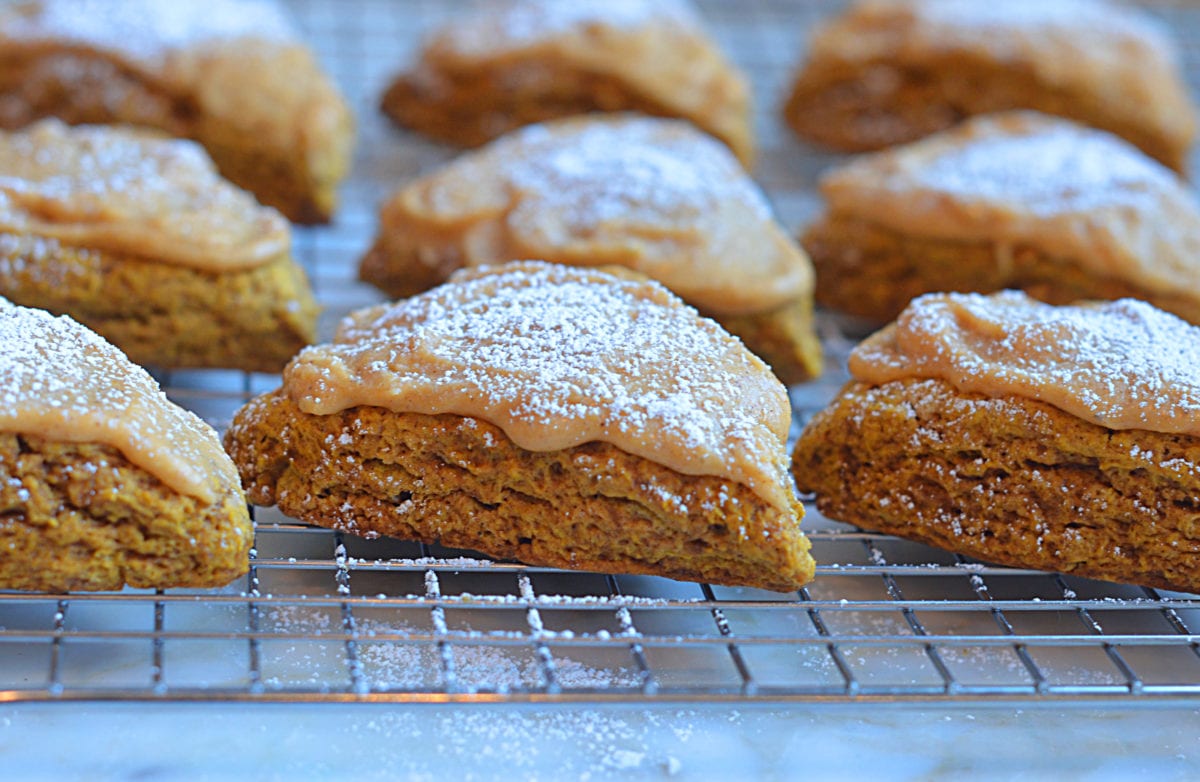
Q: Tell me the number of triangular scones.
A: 9